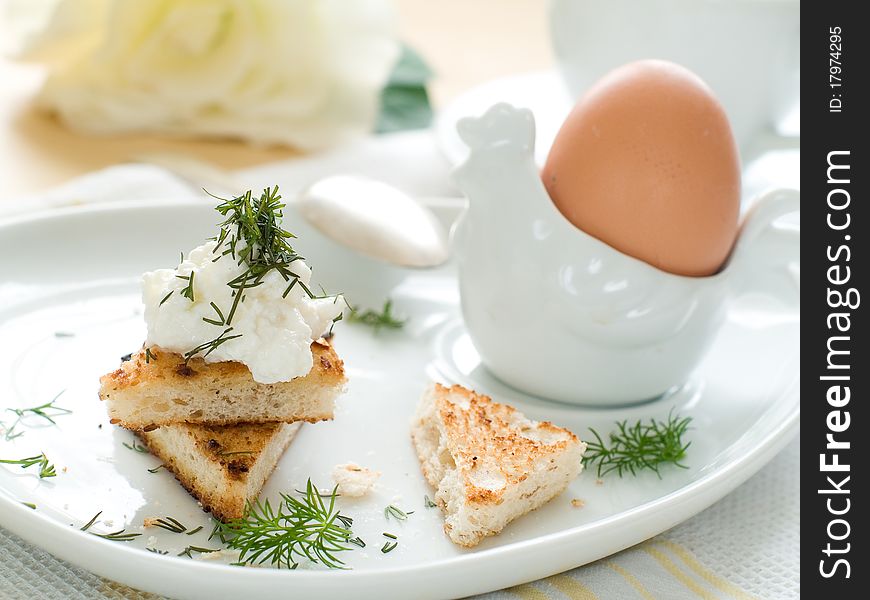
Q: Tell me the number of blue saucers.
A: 0